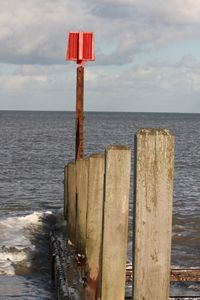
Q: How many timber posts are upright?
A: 6